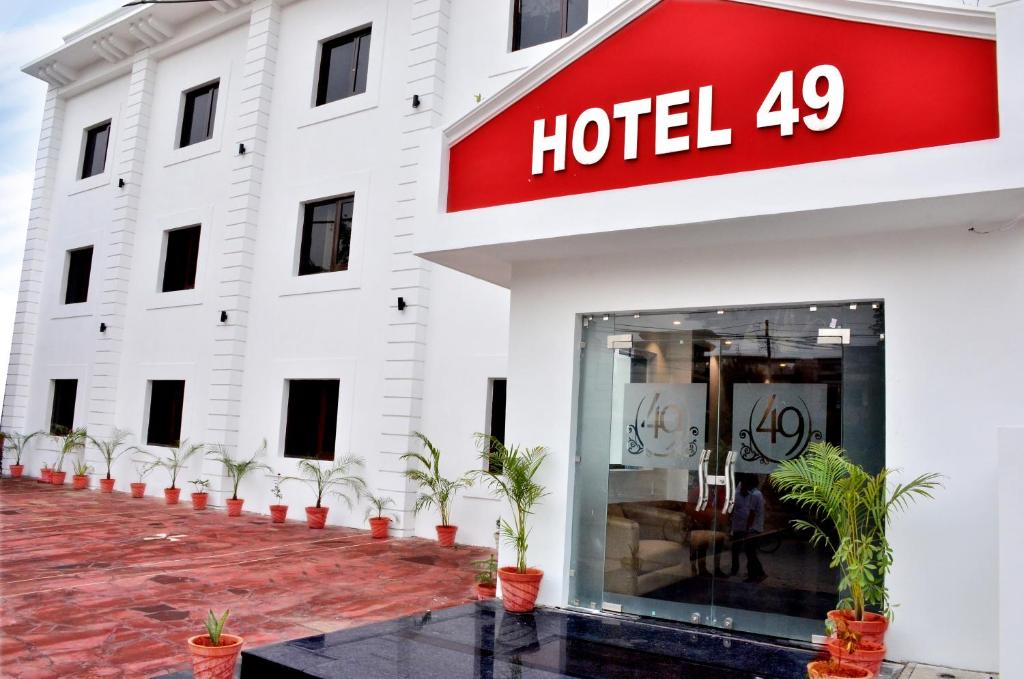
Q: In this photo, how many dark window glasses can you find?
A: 11